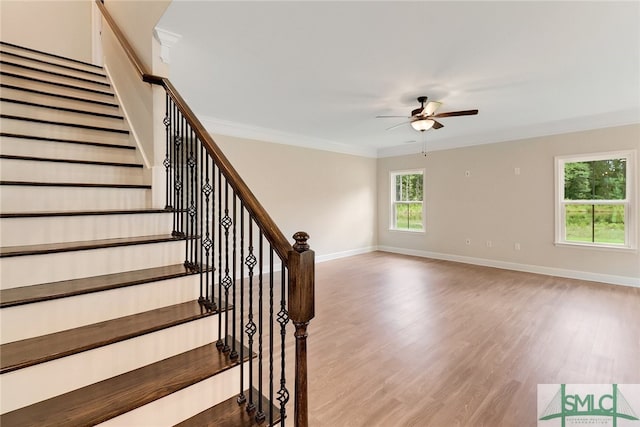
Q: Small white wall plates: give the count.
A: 5